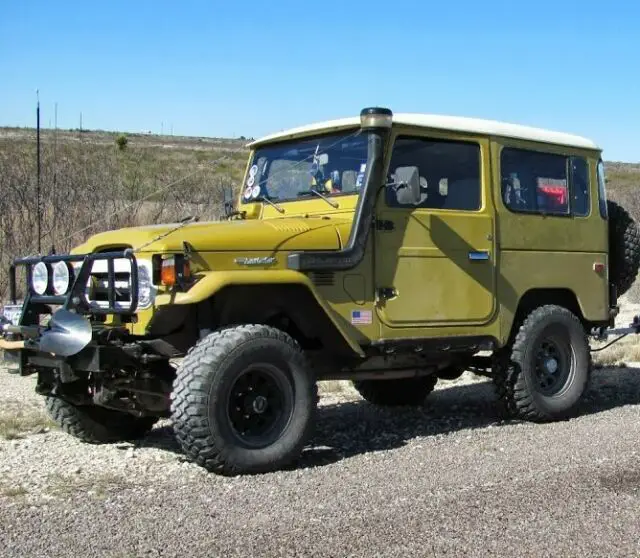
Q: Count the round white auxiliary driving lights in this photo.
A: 2